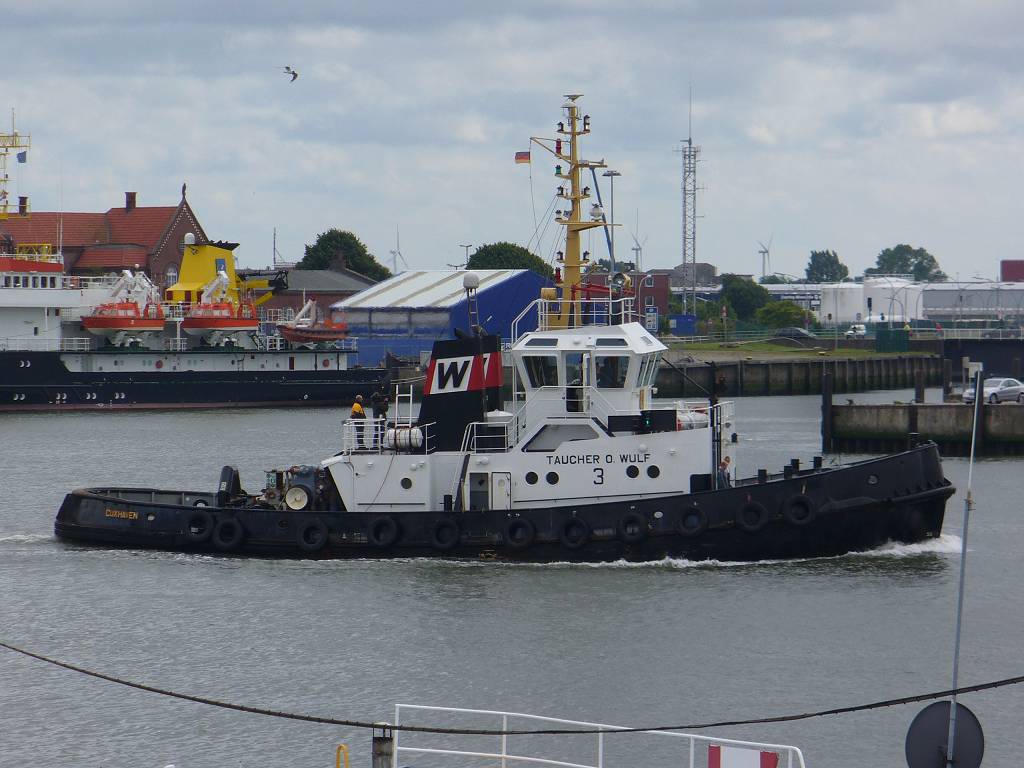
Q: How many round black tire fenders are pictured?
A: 11